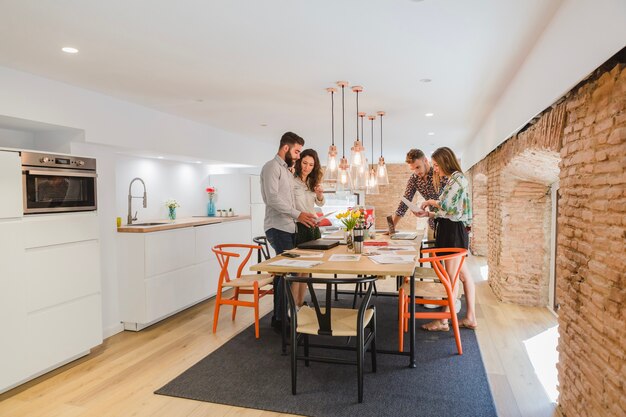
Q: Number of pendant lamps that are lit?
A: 6